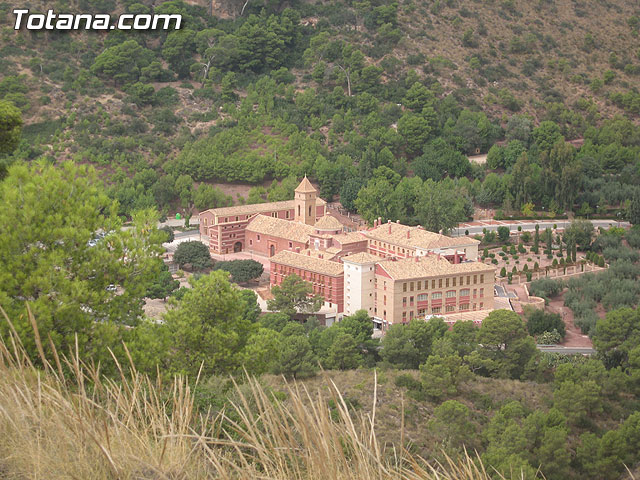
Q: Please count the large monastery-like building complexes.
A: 1